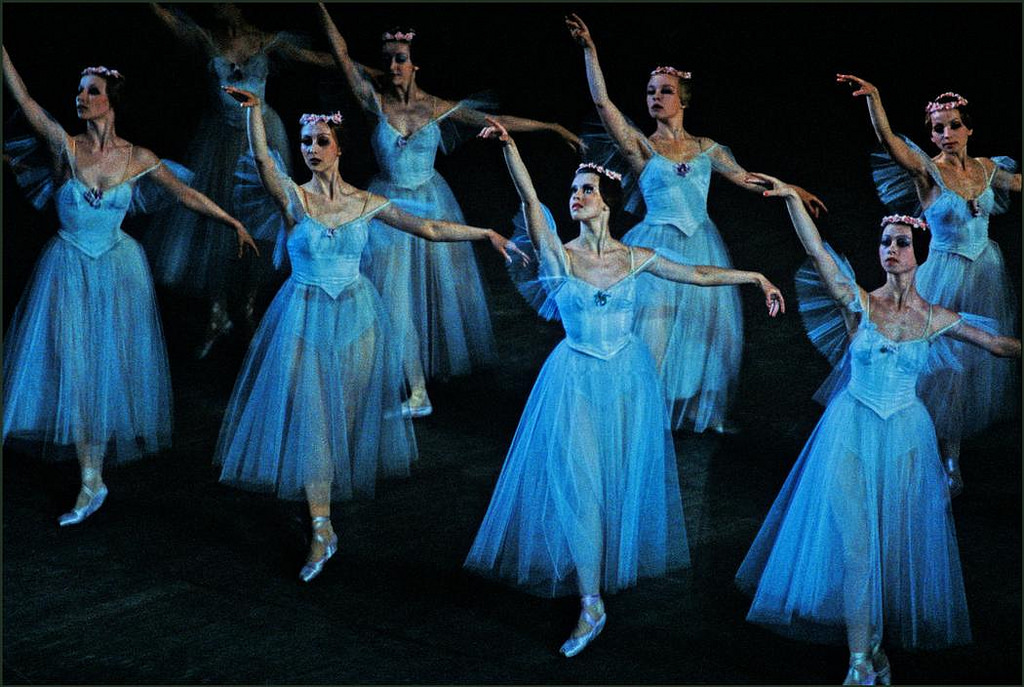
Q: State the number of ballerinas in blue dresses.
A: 8